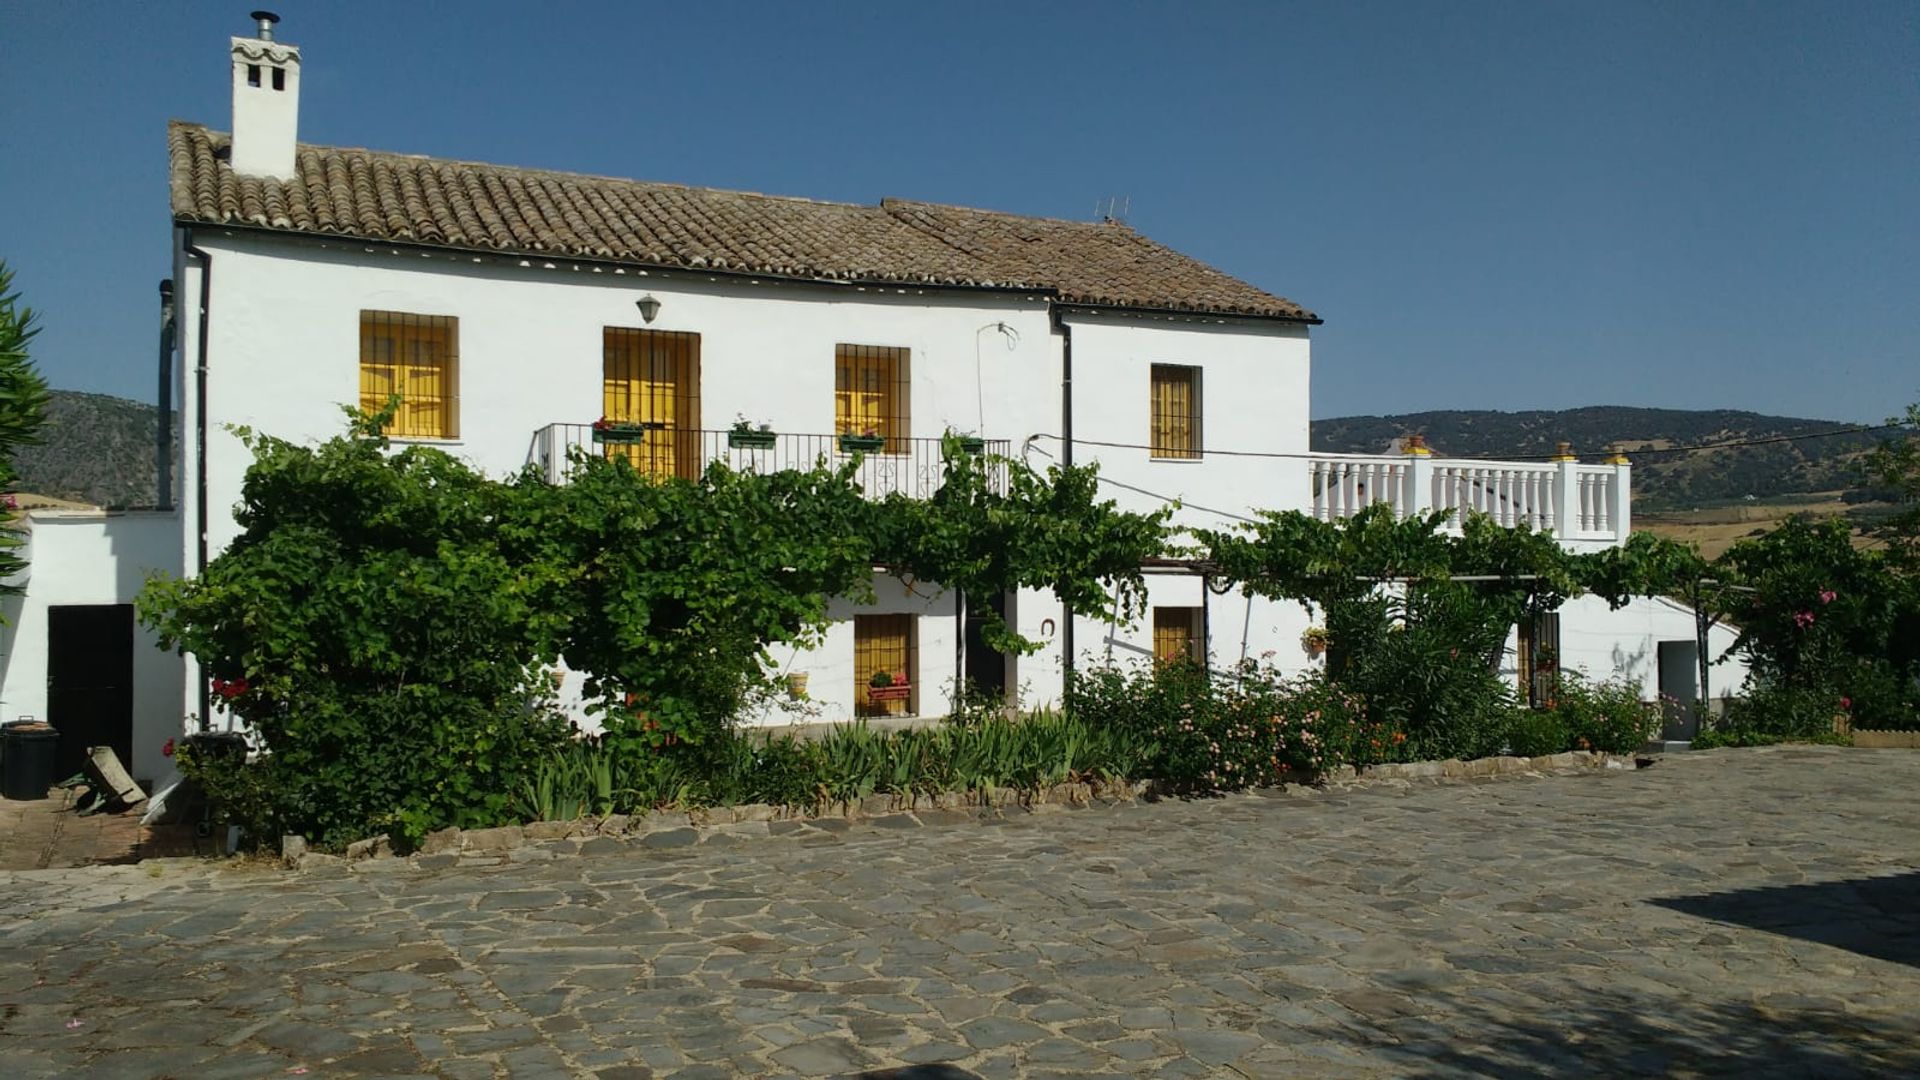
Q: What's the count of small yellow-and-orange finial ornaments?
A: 3